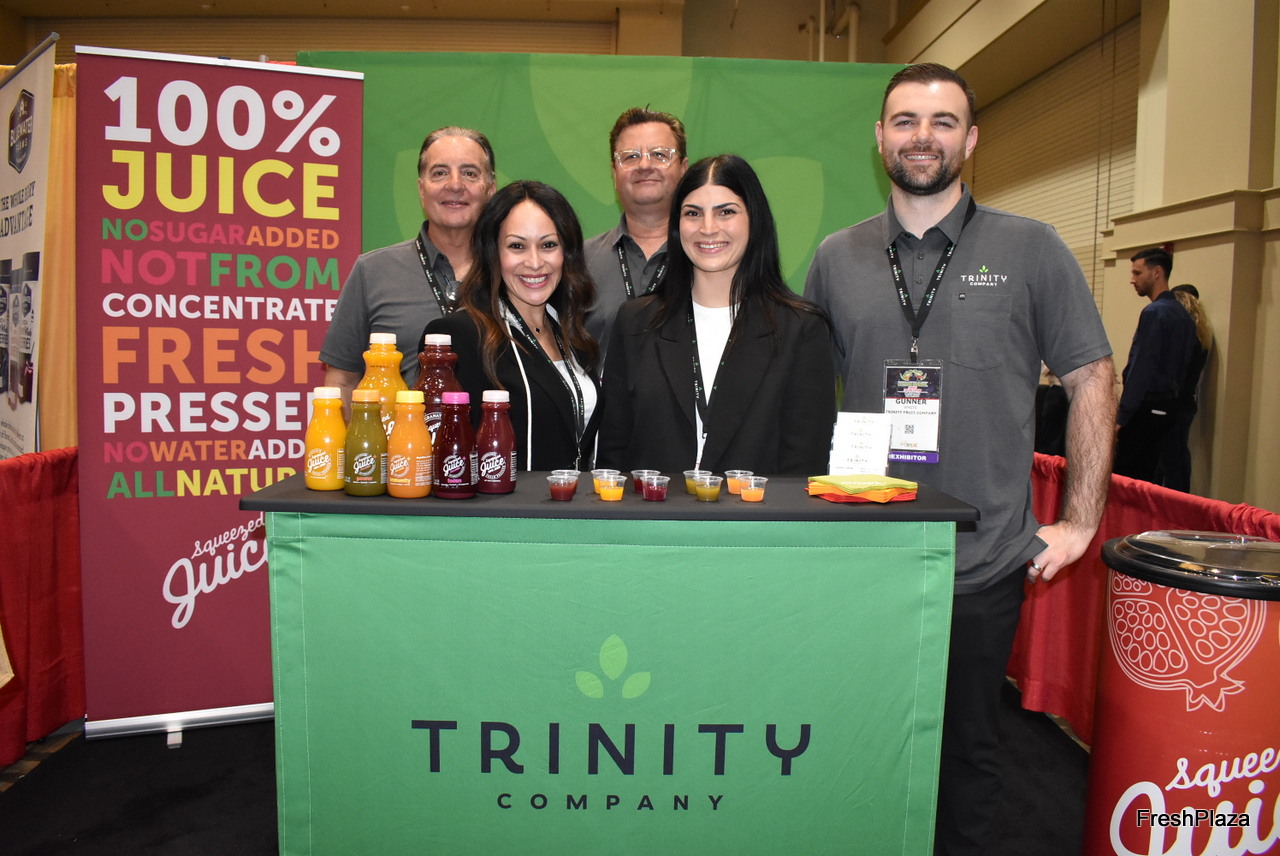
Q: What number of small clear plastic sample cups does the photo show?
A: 10